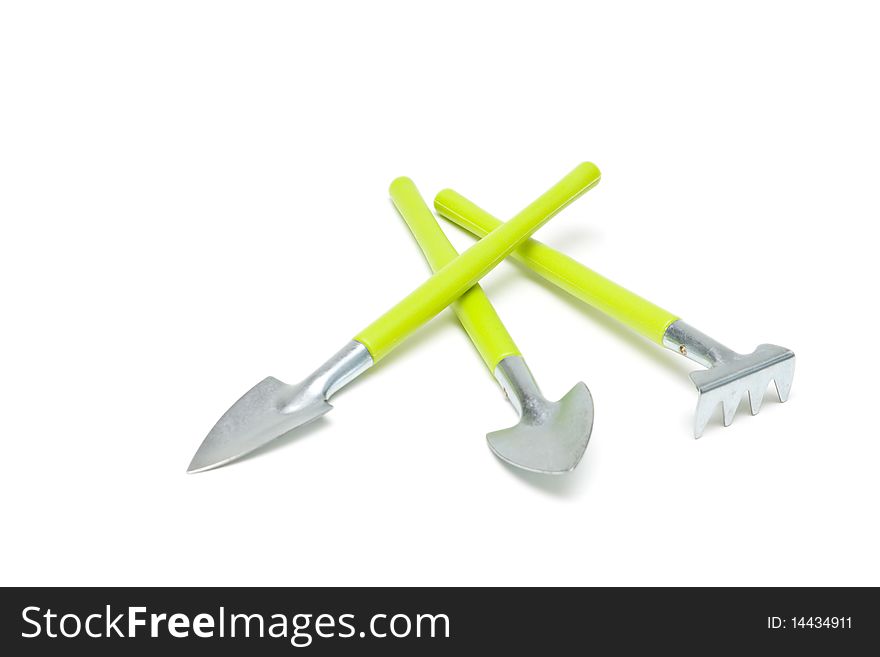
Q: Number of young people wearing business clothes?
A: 0